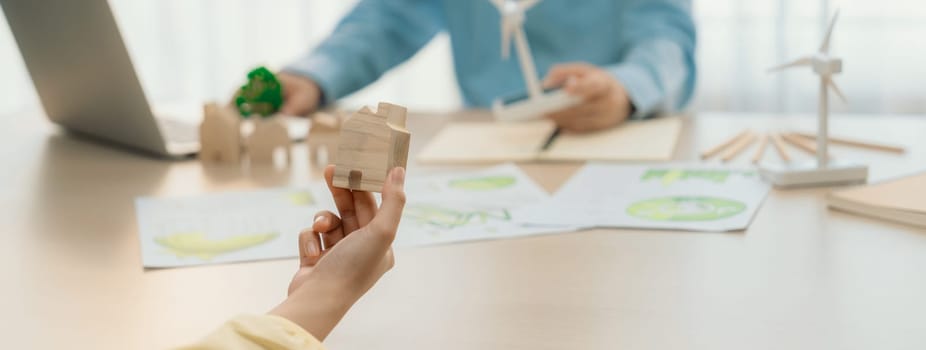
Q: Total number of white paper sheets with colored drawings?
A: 3